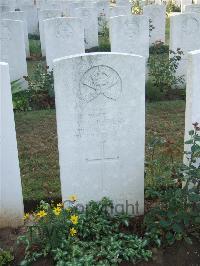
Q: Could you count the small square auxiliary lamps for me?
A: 0